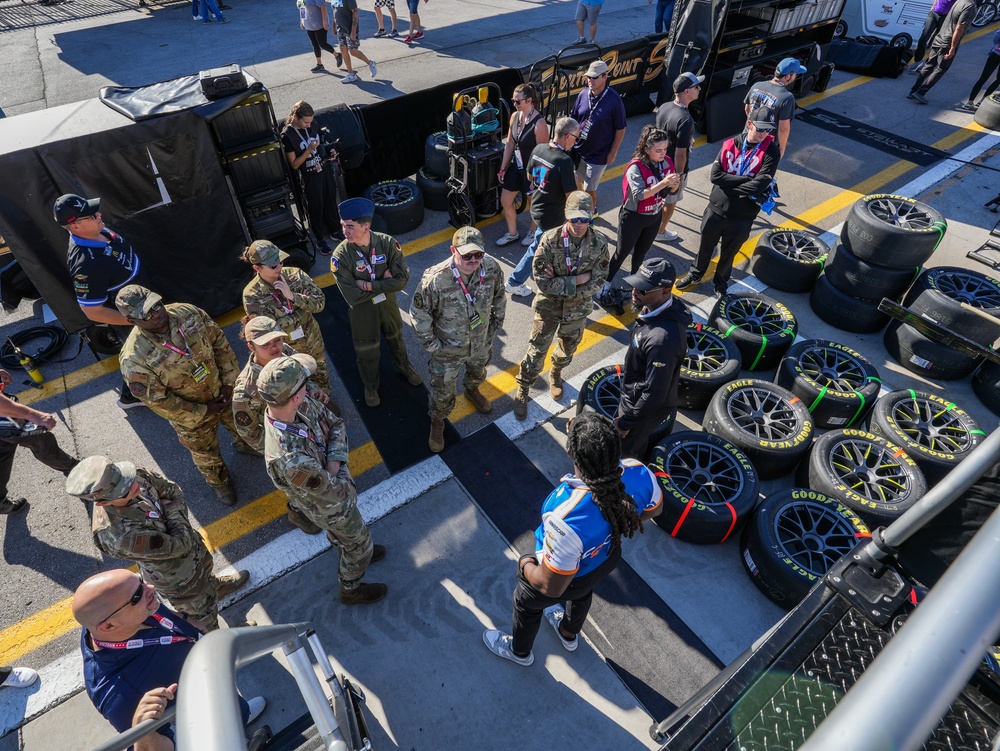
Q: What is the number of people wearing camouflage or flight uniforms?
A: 8